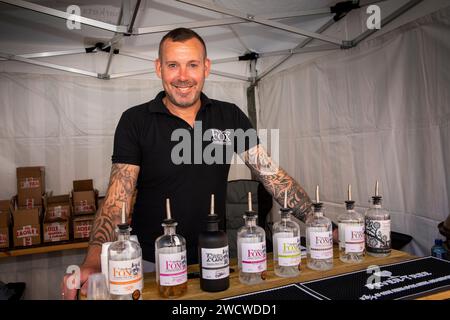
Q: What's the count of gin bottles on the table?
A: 8